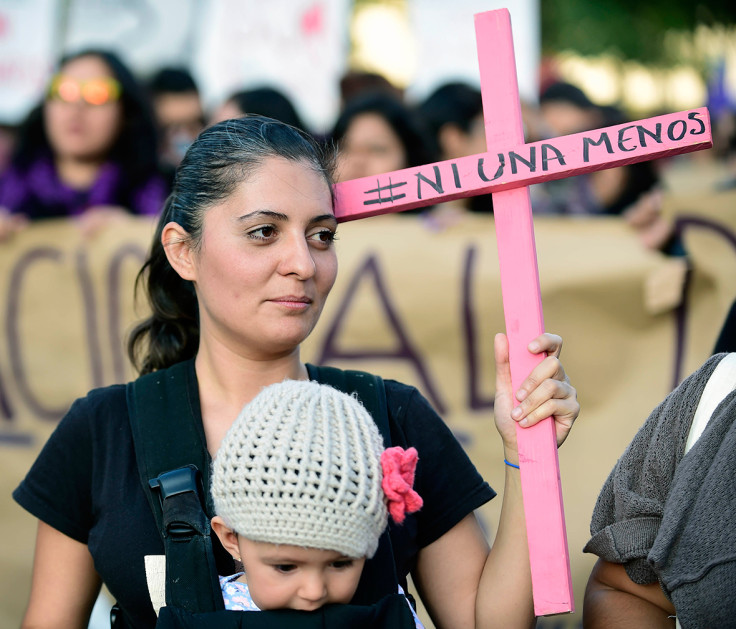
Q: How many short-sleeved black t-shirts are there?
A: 1